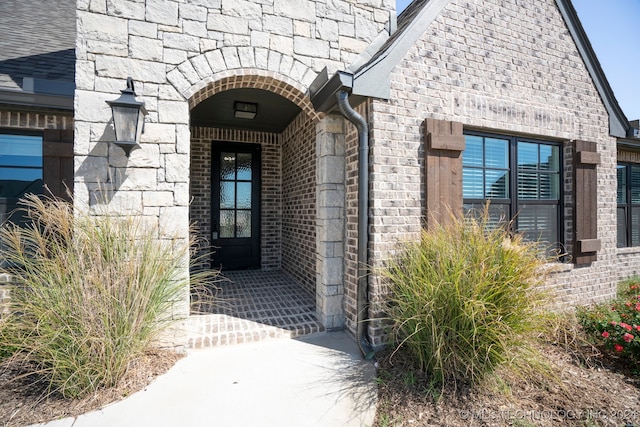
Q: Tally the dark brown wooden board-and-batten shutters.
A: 3